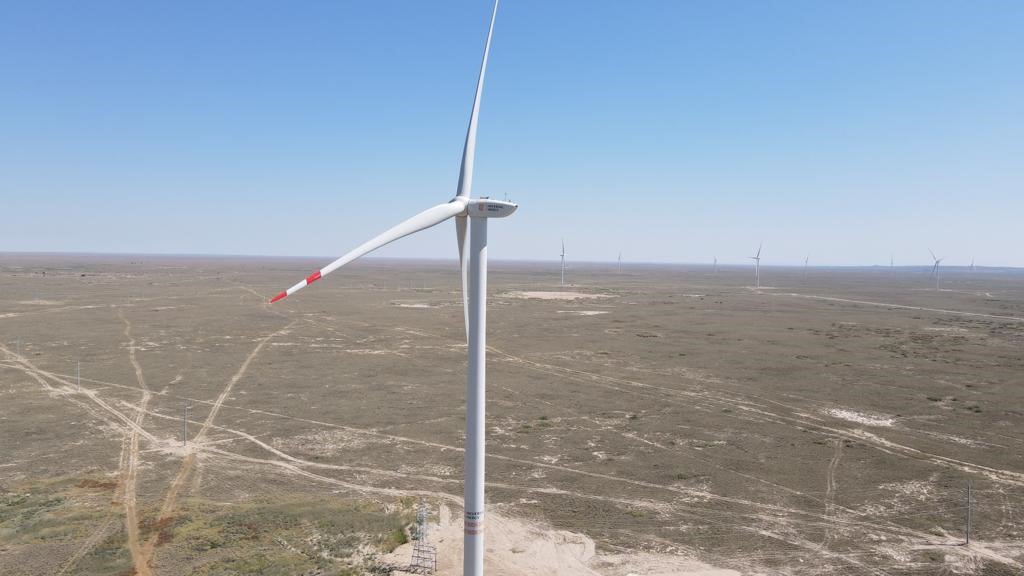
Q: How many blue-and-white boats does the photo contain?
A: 0